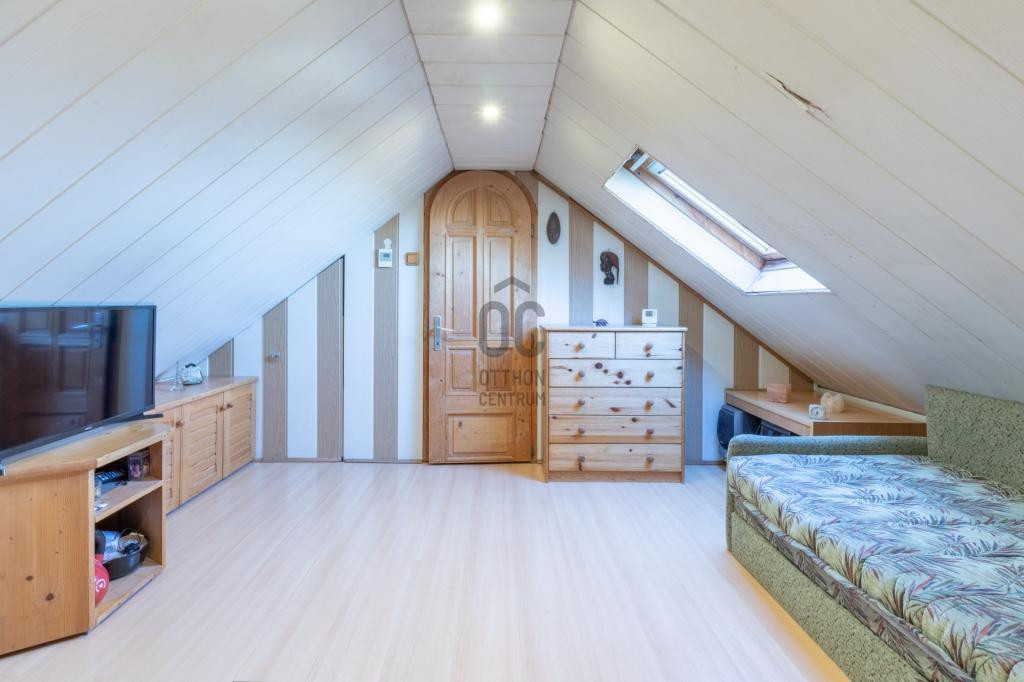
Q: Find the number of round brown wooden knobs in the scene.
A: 13